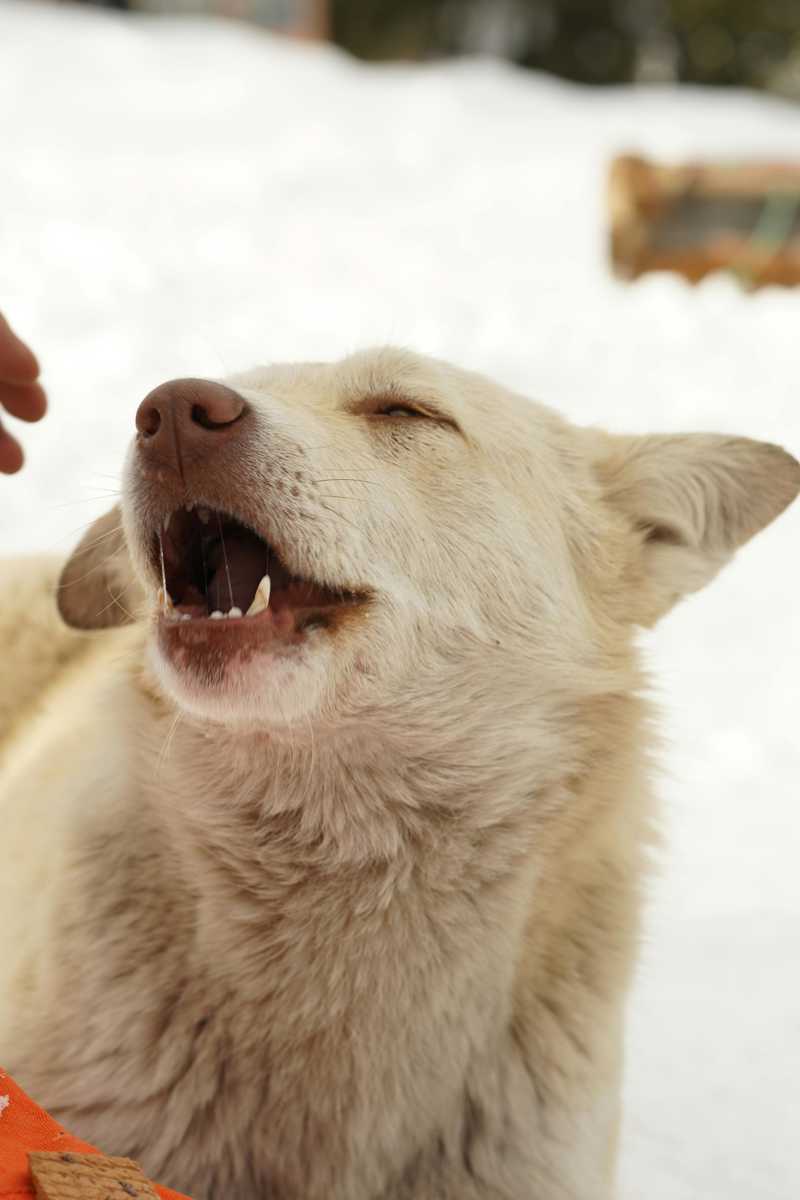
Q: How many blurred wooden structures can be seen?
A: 1